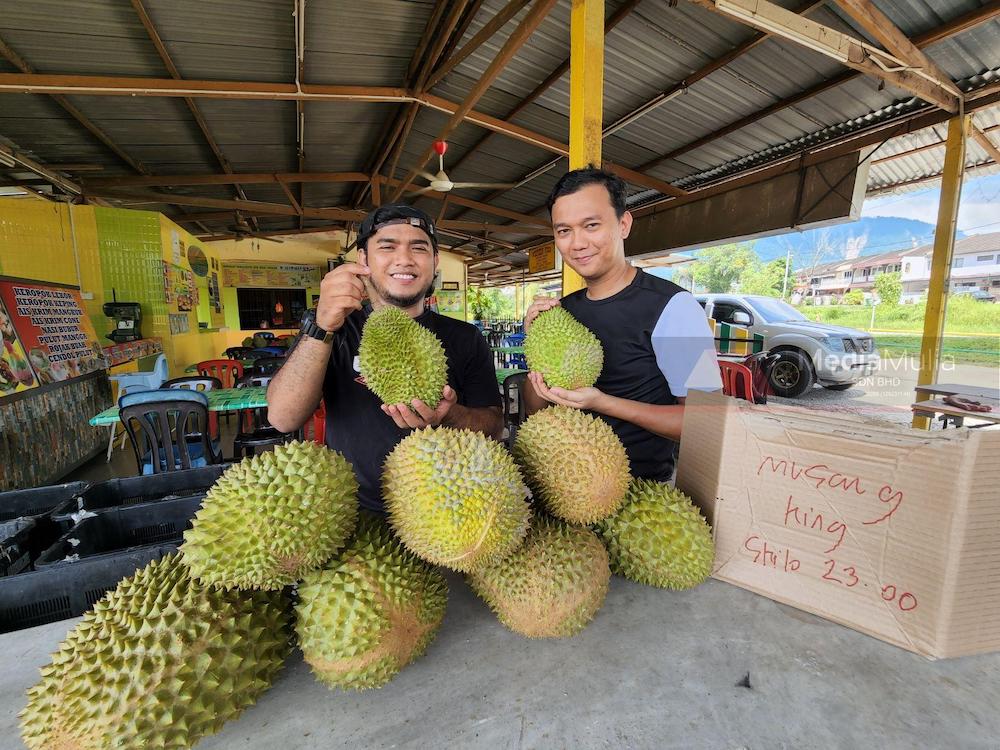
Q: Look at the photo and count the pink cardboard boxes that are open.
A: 0